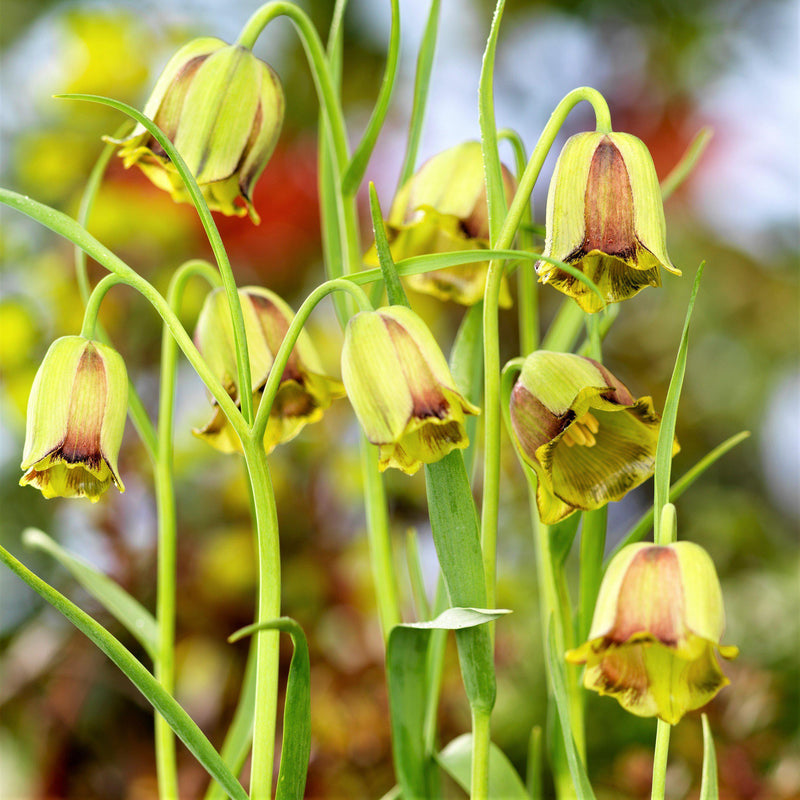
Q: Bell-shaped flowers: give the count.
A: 8